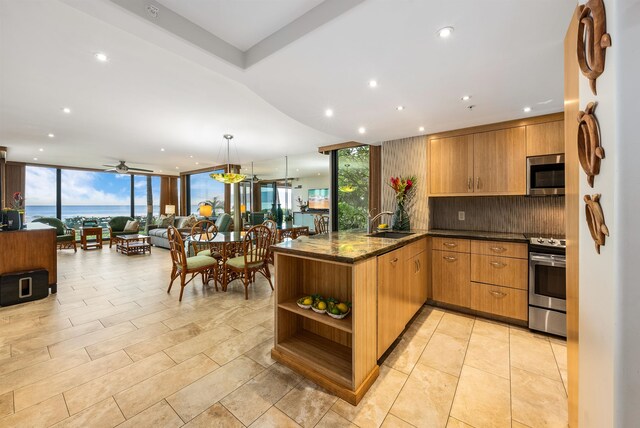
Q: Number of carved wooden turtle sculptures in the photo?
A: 3